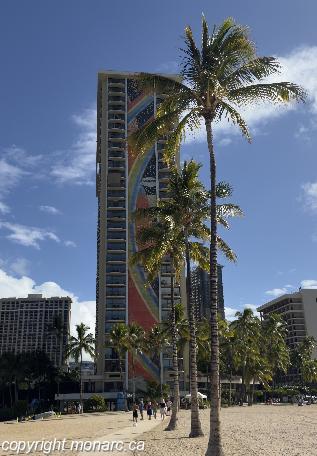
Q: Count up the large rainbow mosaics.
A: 1